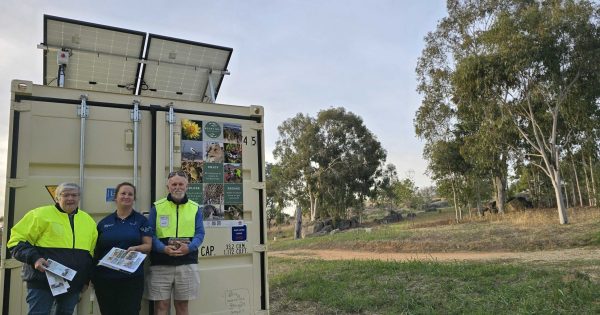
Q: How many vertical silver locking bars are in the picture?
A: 3